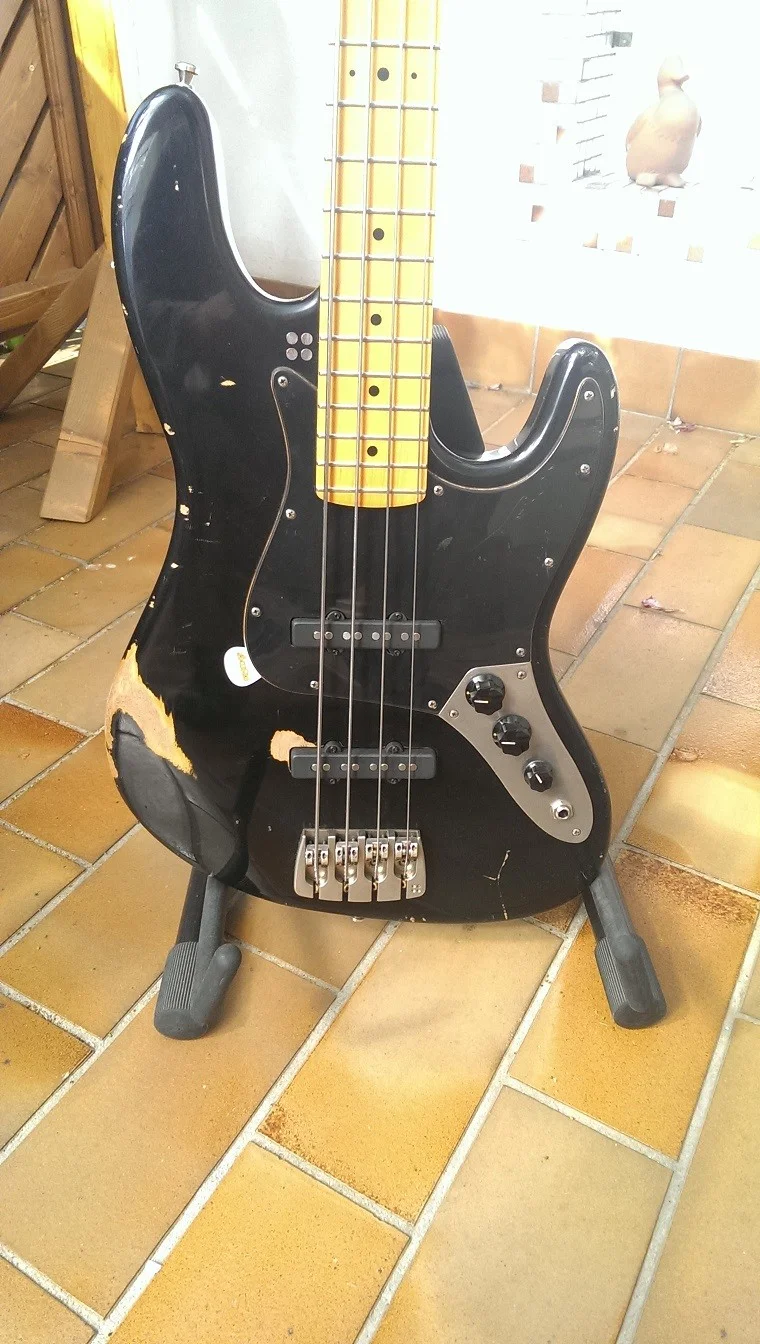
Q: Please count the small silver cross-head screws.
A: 13